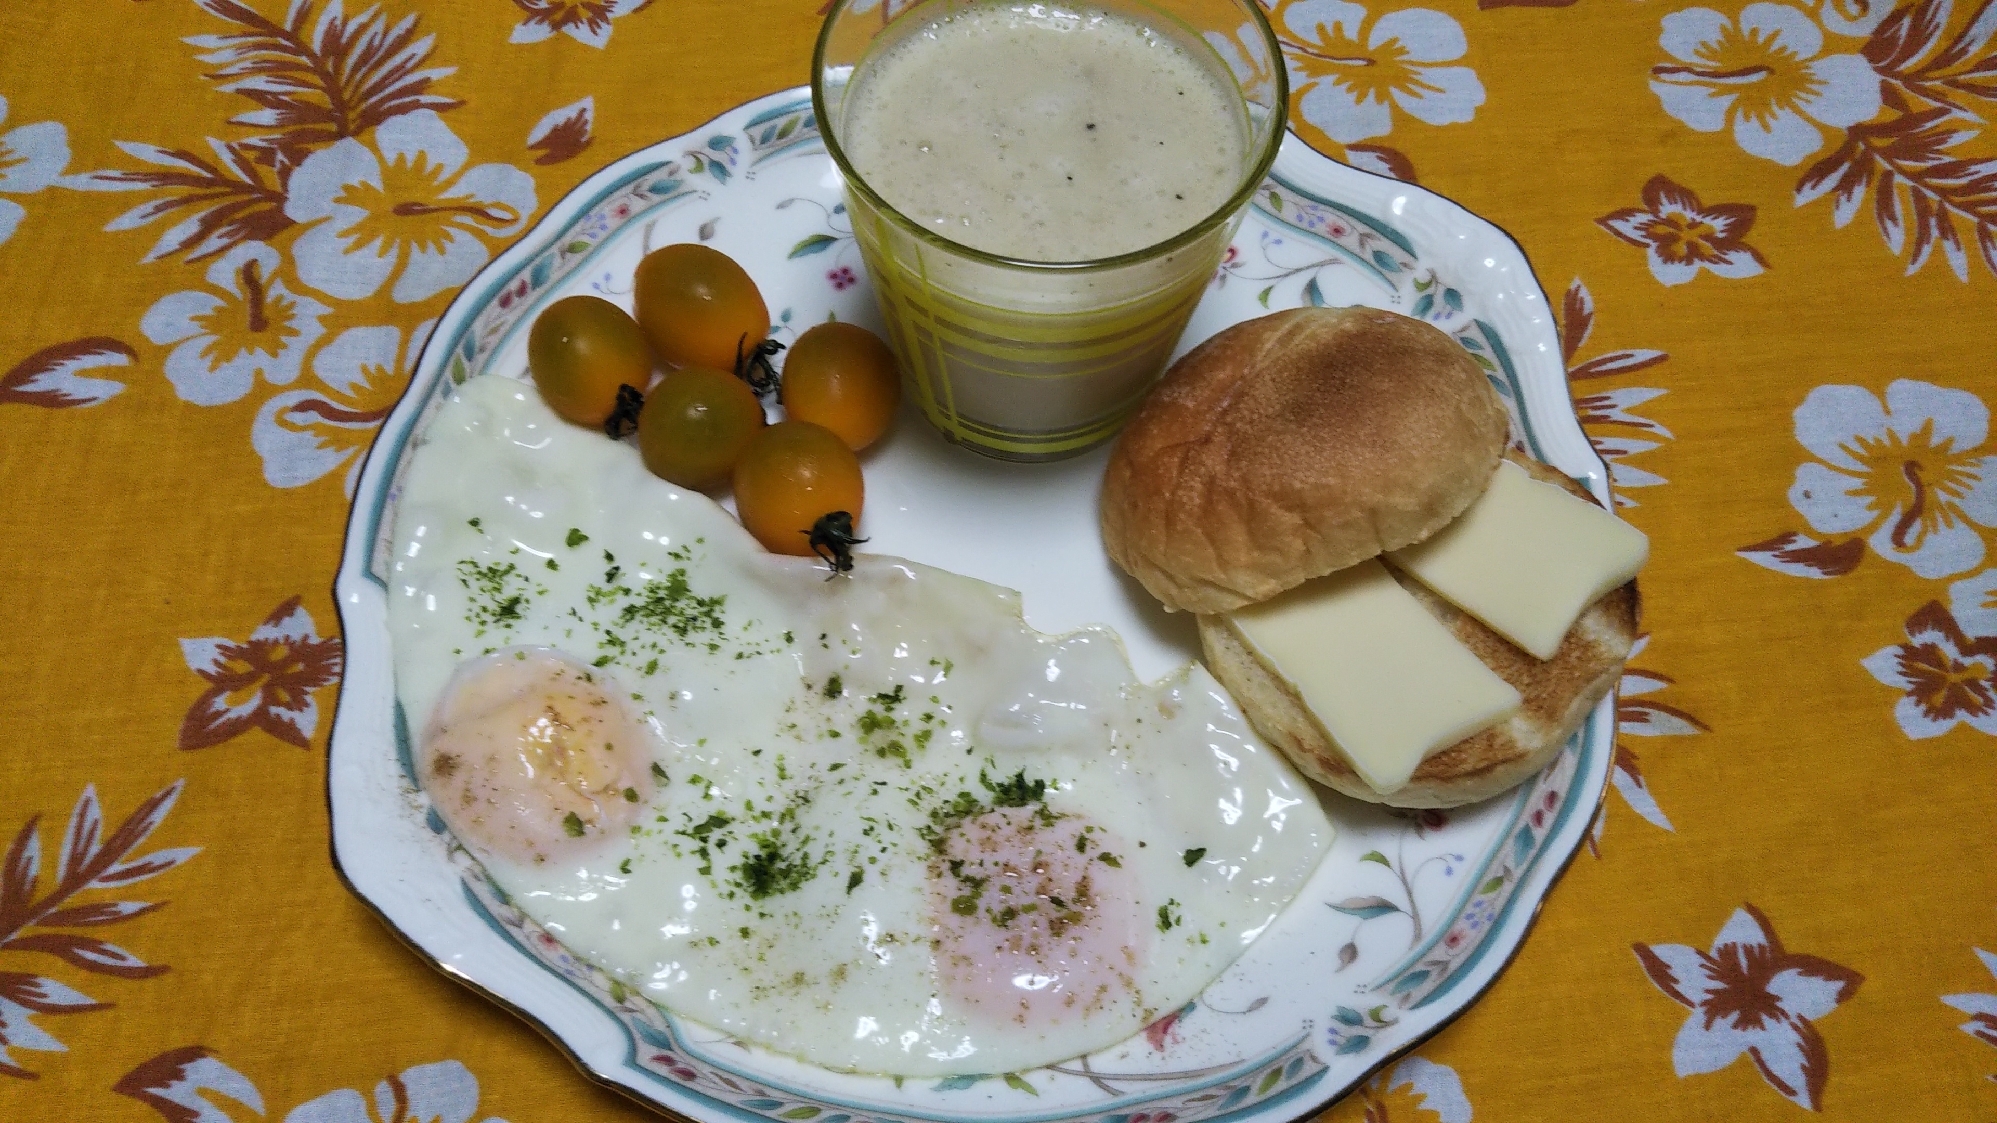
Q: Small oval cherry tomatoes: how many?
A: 5